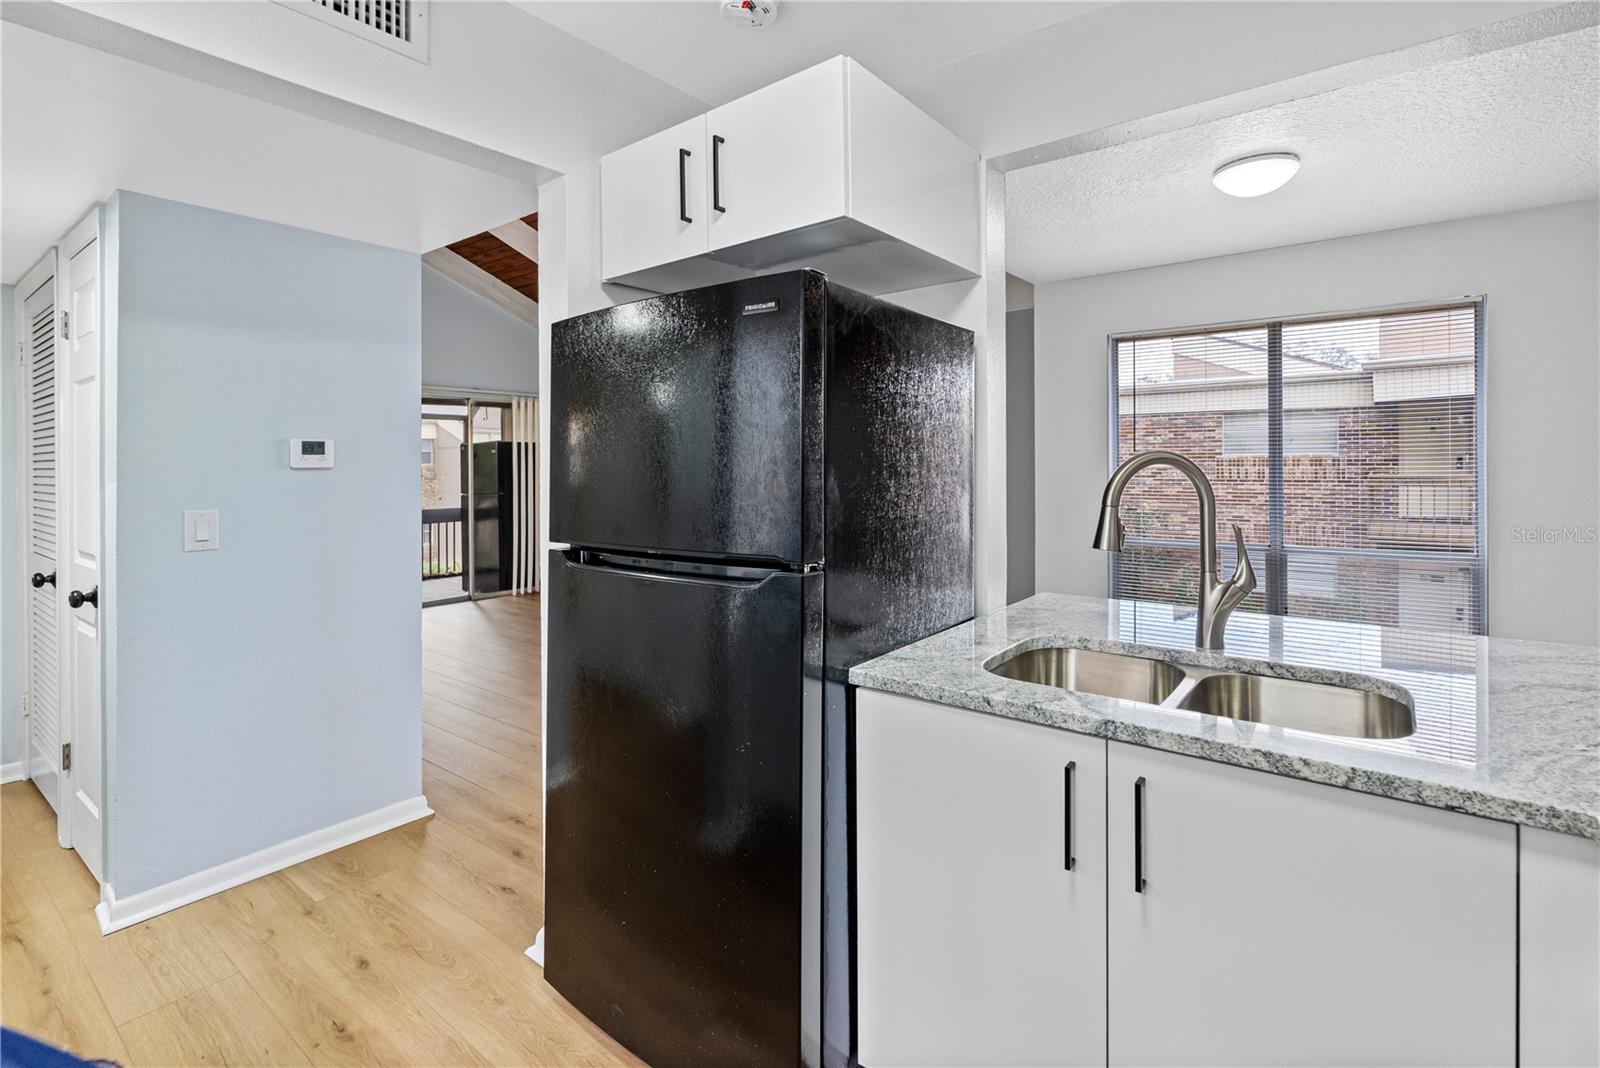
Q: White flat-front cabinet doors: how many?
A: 4